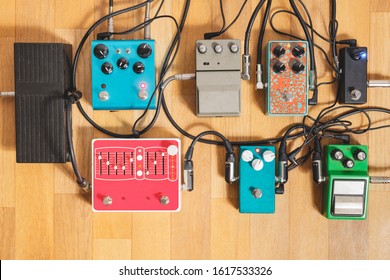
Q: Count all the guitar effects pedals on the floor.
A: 8